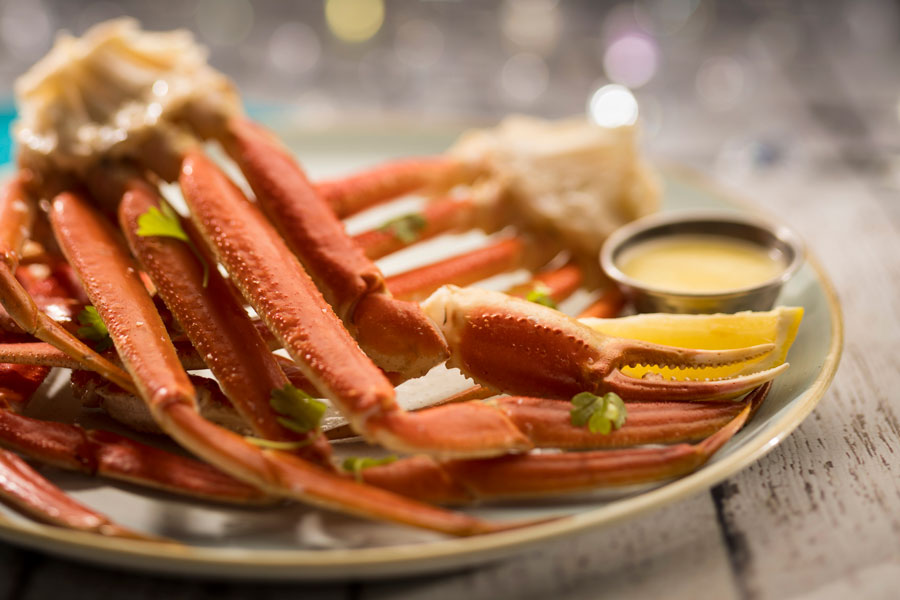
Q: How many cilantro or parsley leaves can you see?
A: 7